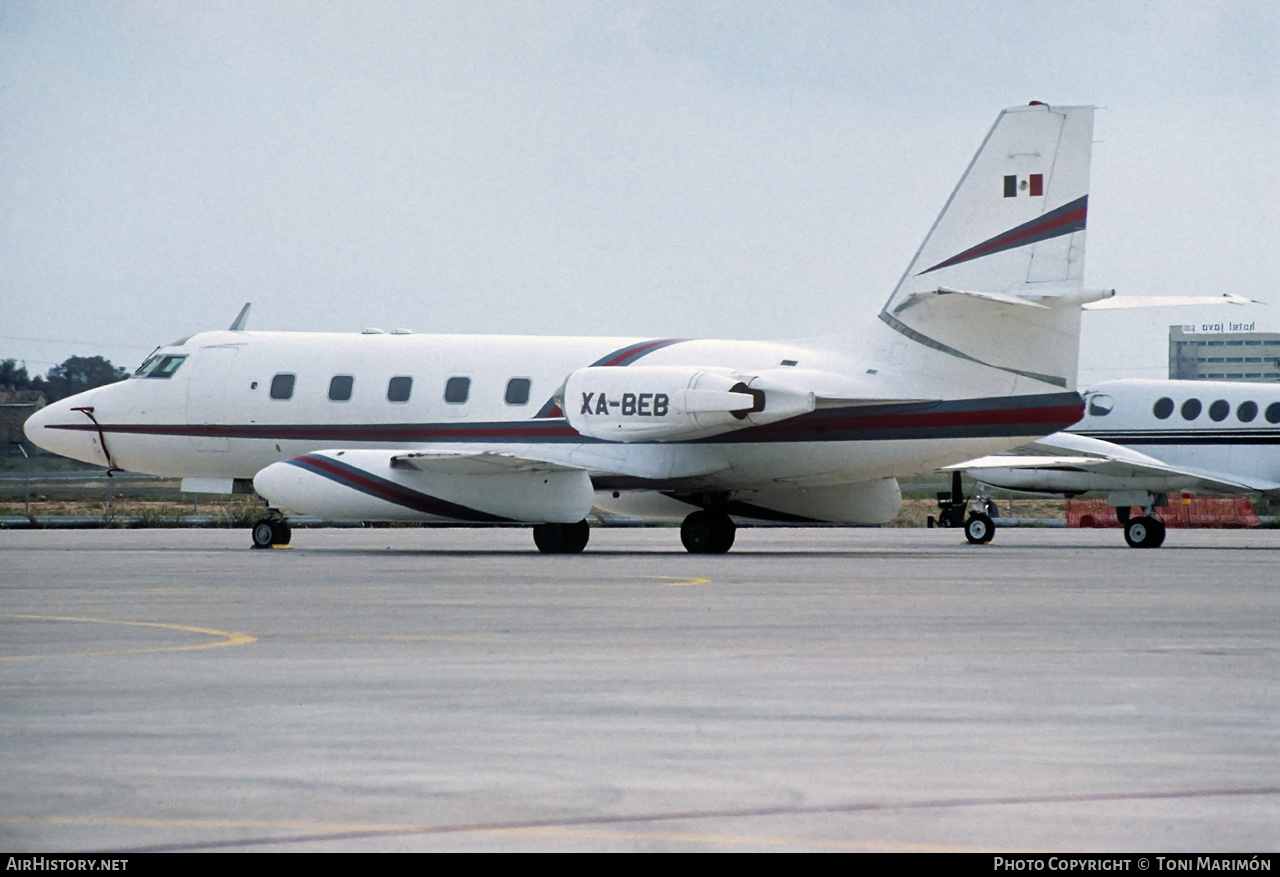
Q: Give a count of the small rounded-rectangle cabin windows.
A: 5